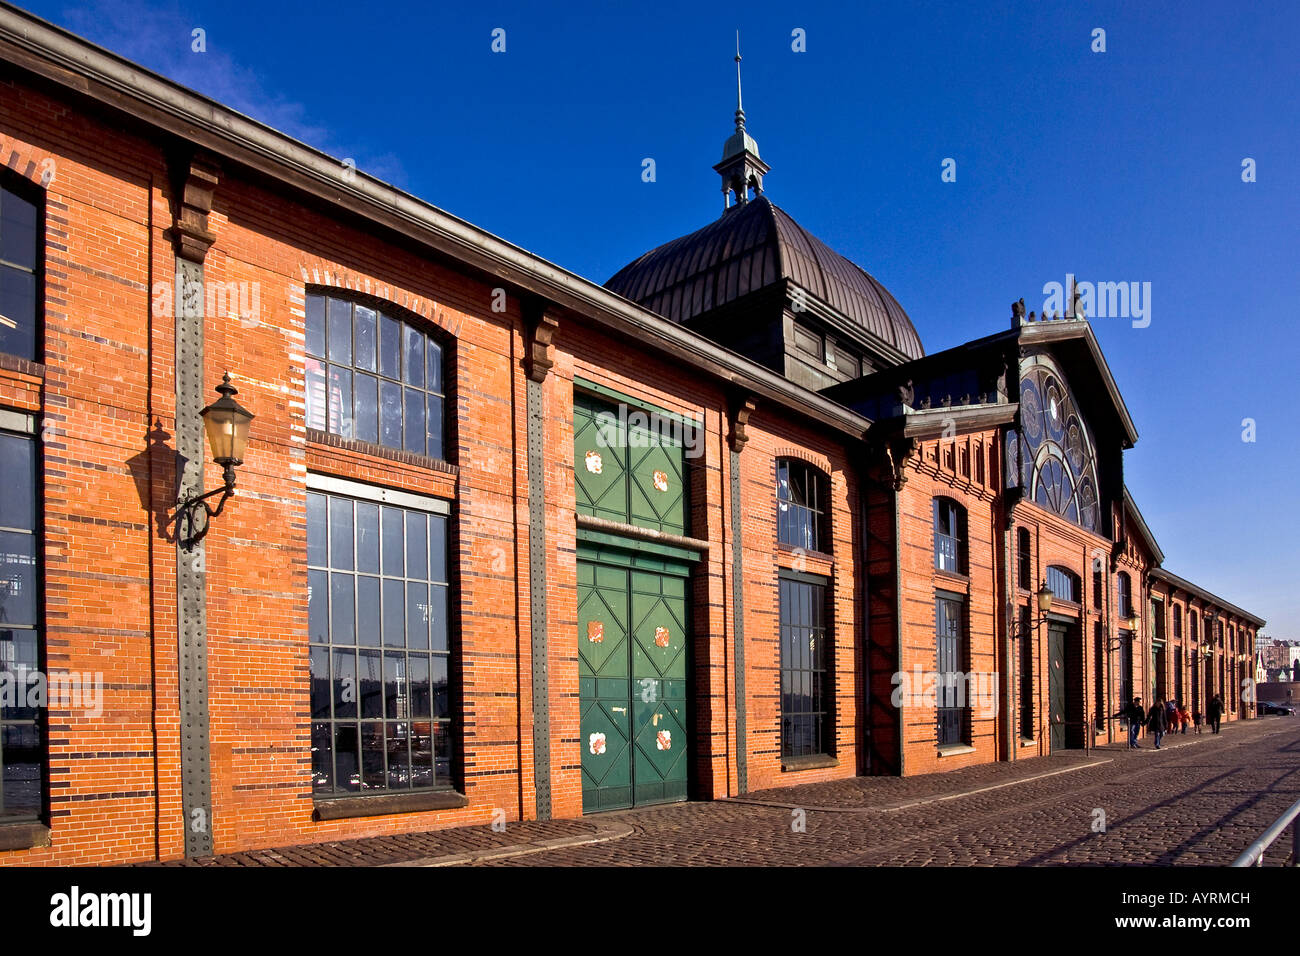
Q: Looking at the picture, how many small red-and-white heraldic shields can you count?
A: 6